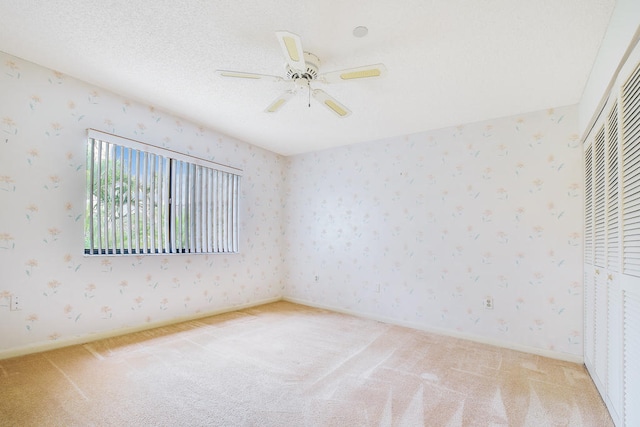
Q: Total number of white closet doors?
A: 4